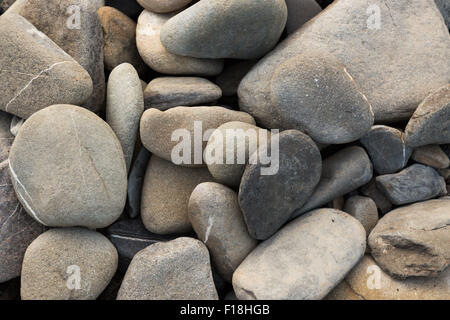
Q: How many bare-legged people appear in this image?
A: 0